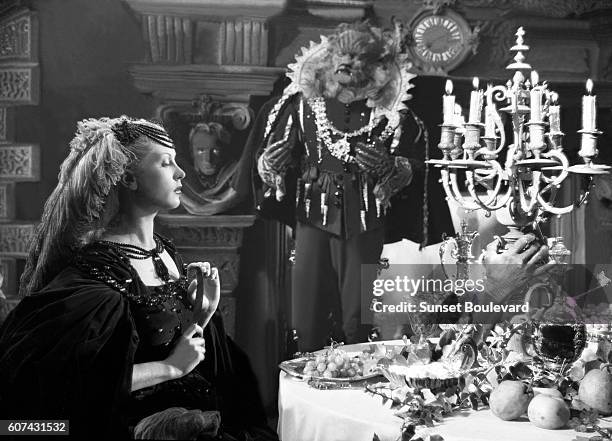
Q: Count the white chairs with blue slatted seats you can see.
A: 0